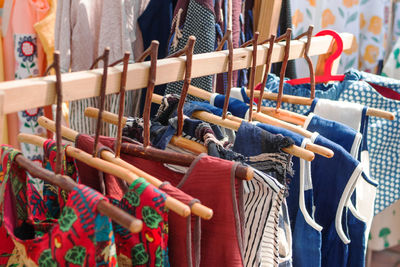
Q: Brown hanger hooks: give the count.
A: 10